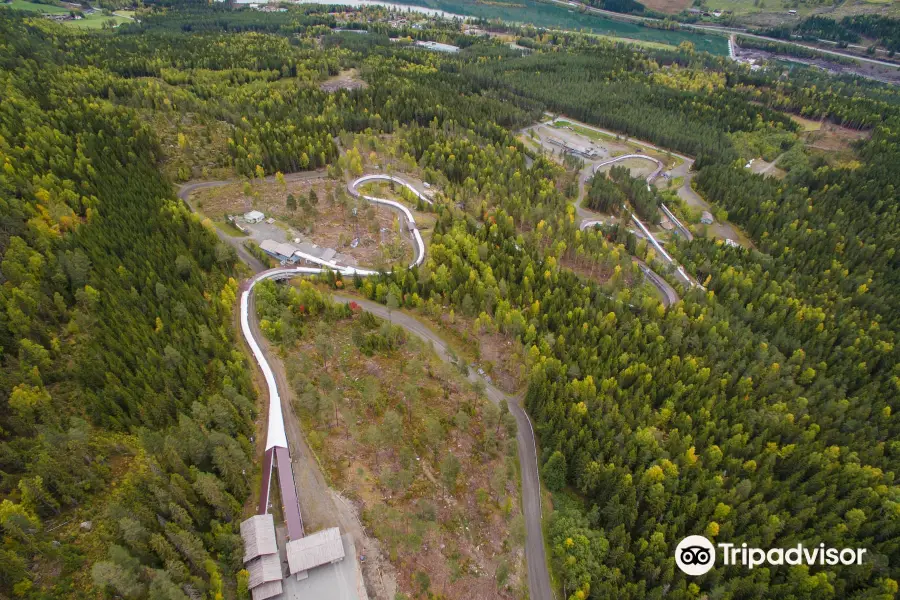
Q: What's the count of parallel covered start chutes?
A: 2